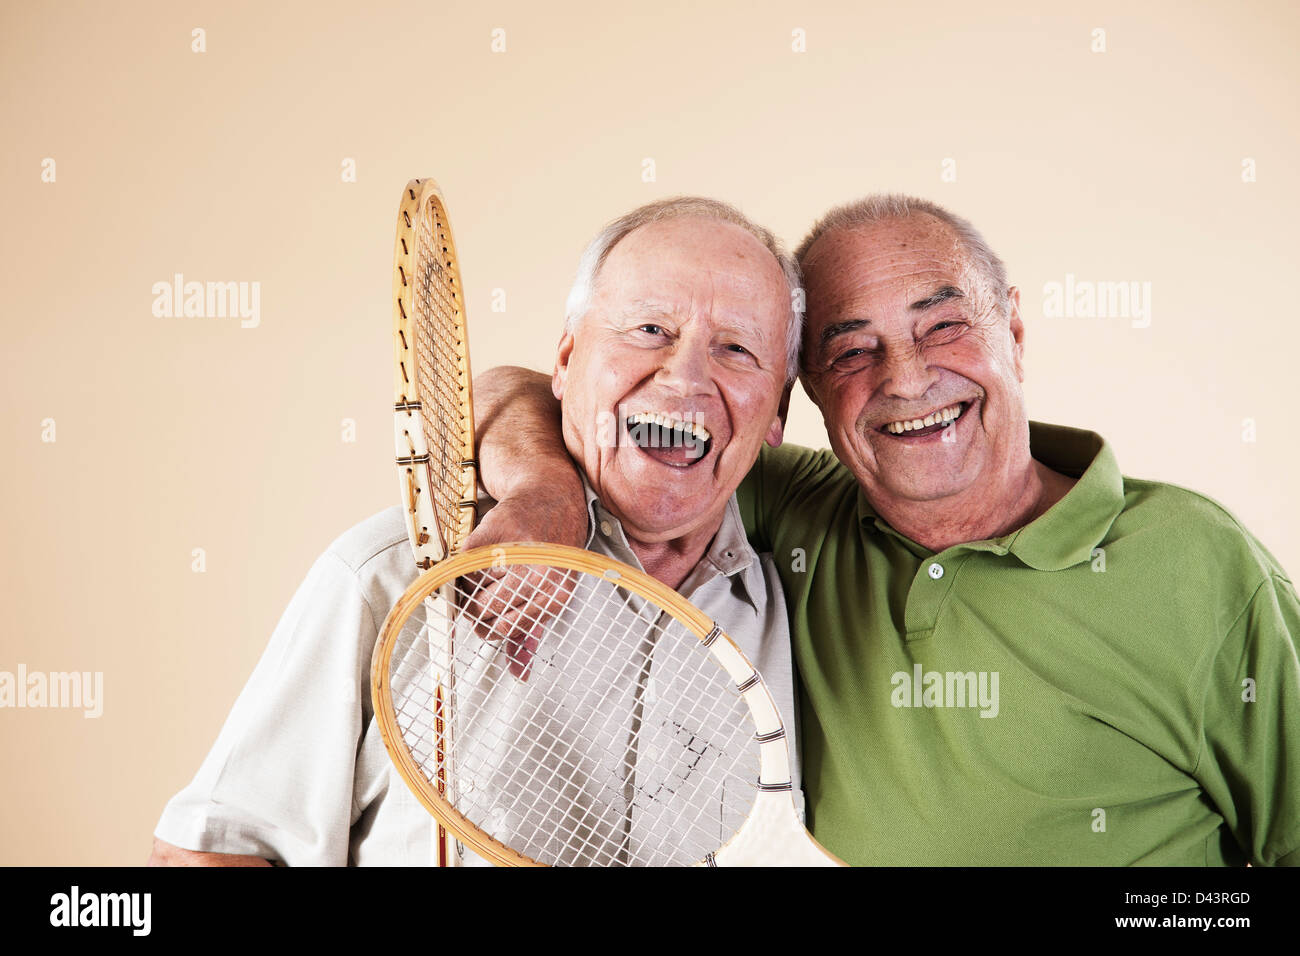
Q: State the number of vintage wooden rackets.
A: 2